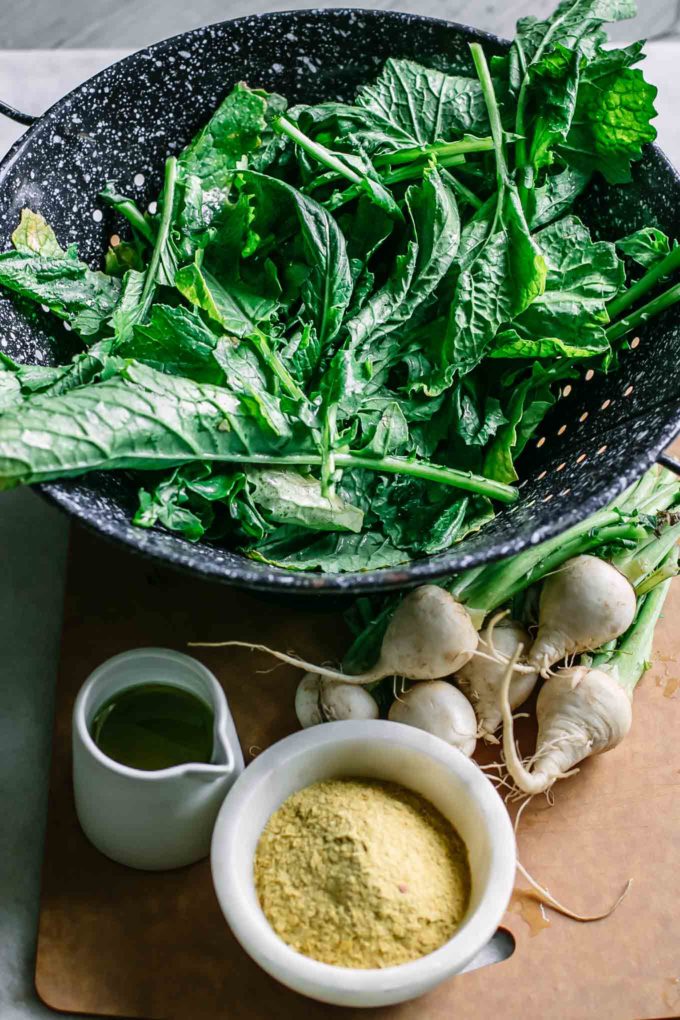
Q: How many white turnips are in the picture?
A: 6